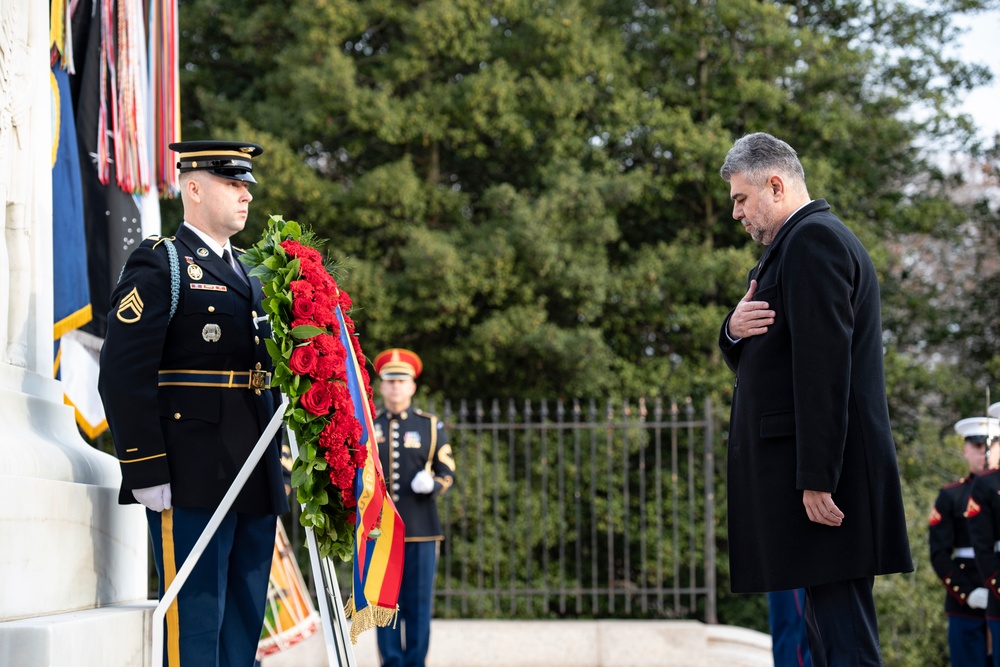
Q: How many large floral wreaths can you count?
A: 1